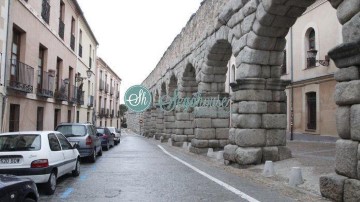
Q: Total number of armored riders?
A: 0